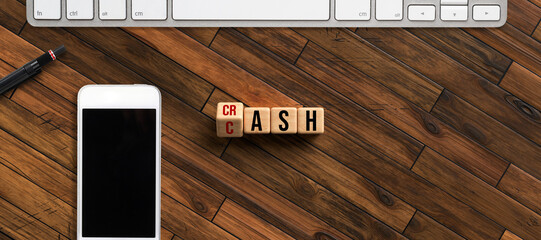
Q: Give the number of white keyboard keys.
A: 11